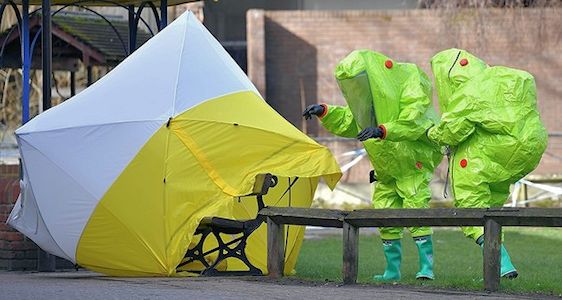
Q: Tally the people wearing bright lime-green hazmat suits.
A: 2